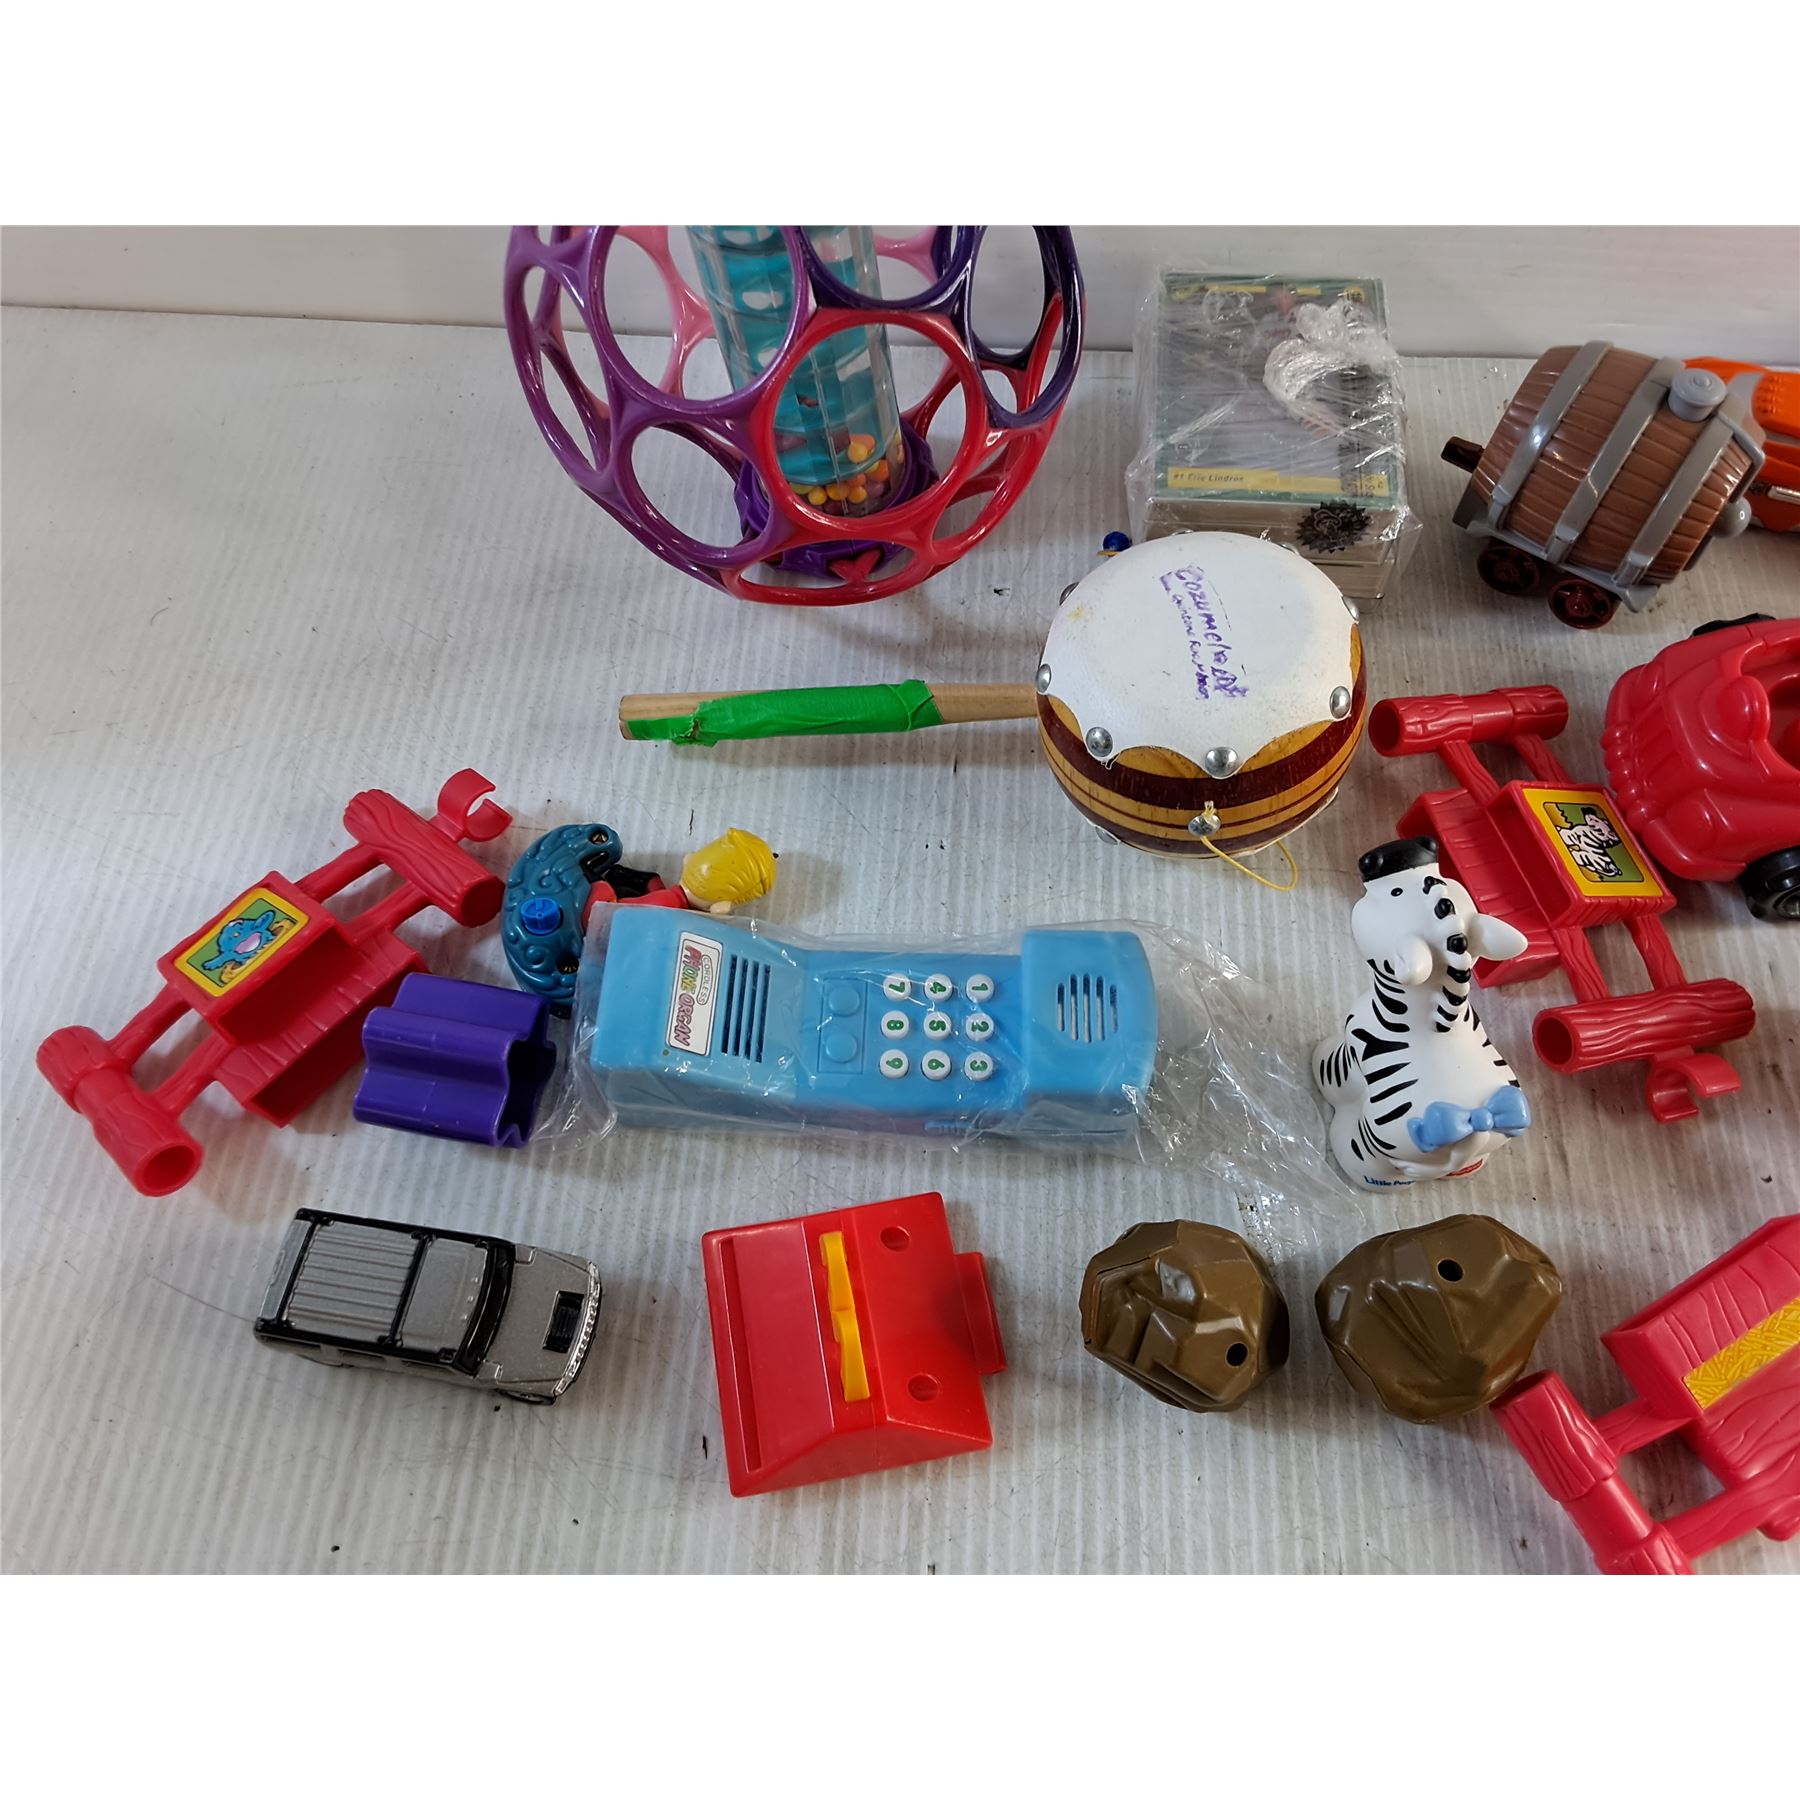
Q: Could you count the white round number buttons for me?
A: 9